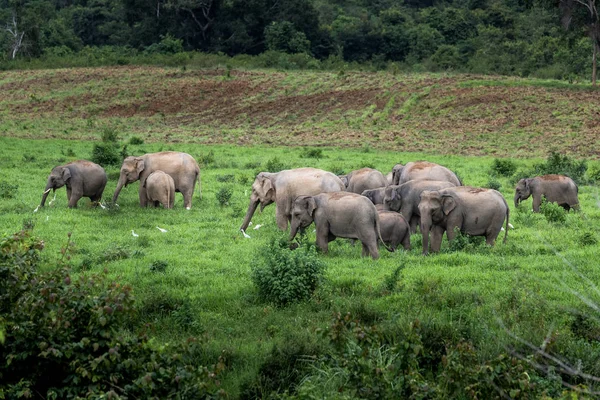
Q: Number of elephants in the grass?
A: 12